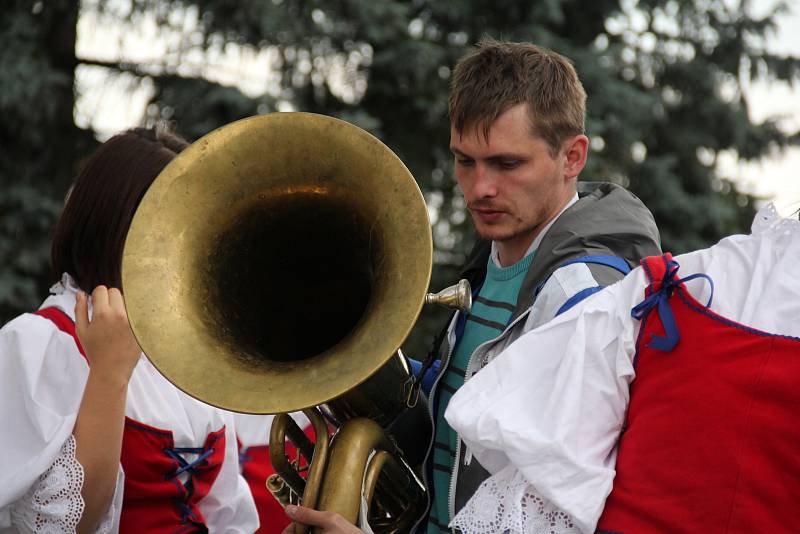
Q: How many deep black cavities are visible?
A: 1